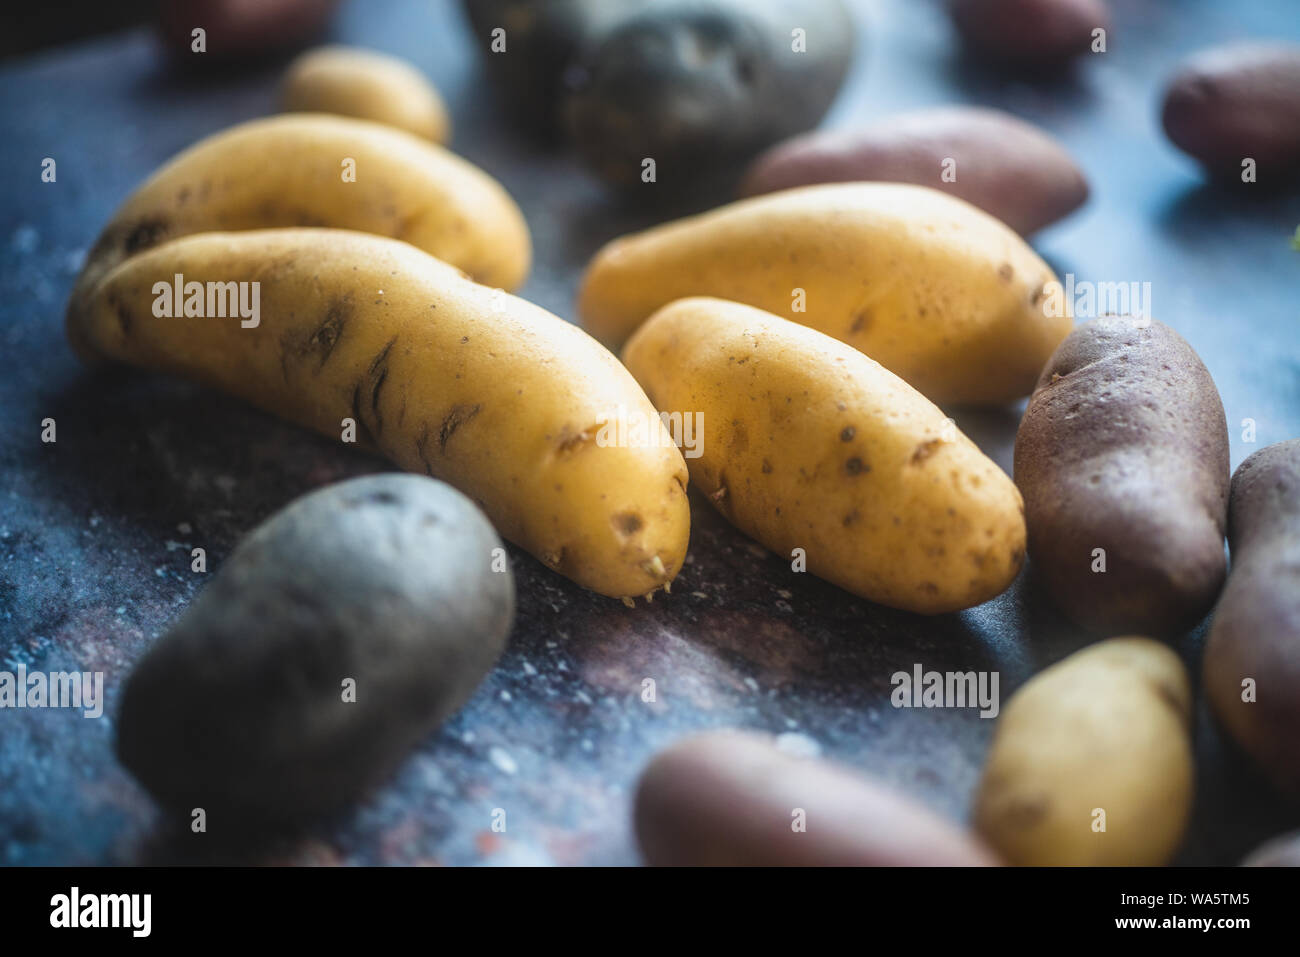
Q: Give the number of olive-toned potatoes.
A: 3